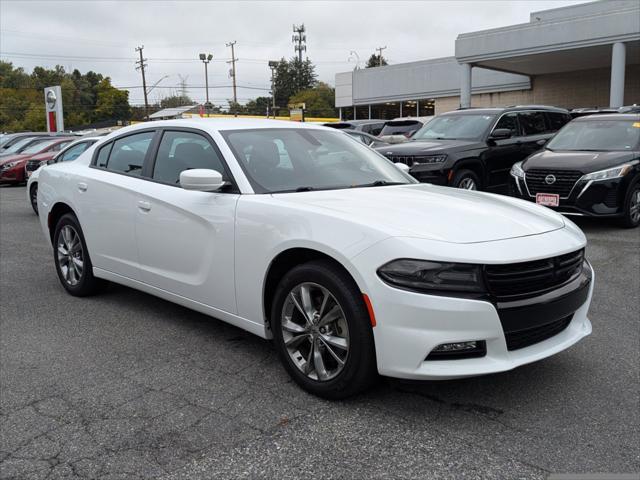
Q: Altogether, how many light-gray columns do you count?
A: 2